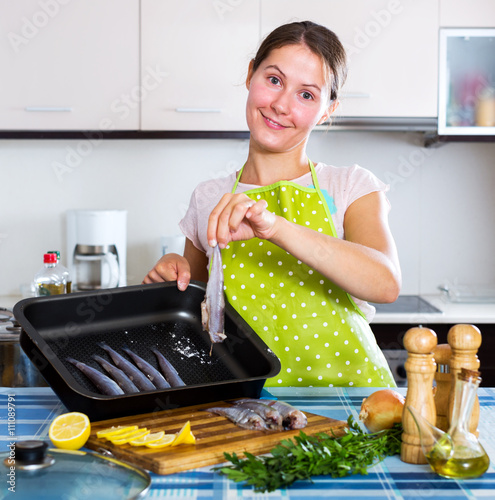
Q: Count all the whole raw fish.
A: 9